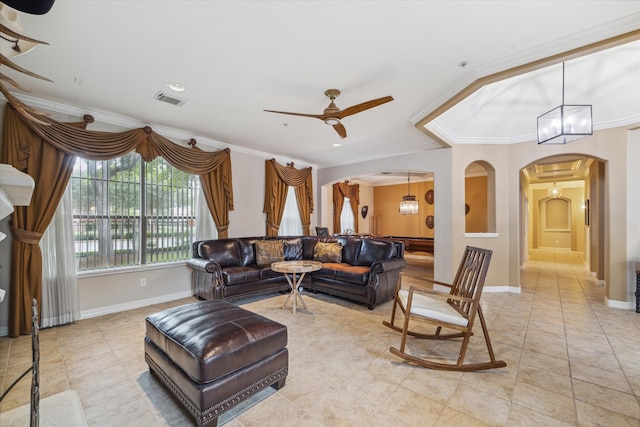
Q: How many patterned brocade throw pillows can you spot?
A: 2